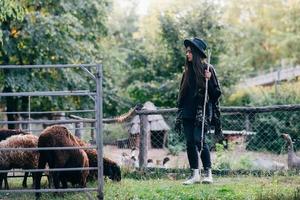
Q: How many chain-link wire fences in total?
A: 1